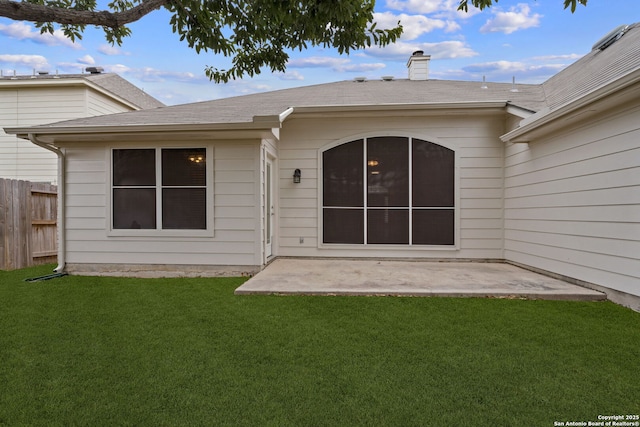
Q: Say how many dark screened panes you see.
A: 10